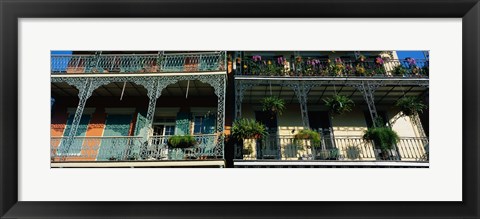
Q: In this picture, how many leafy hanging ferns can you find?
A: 3